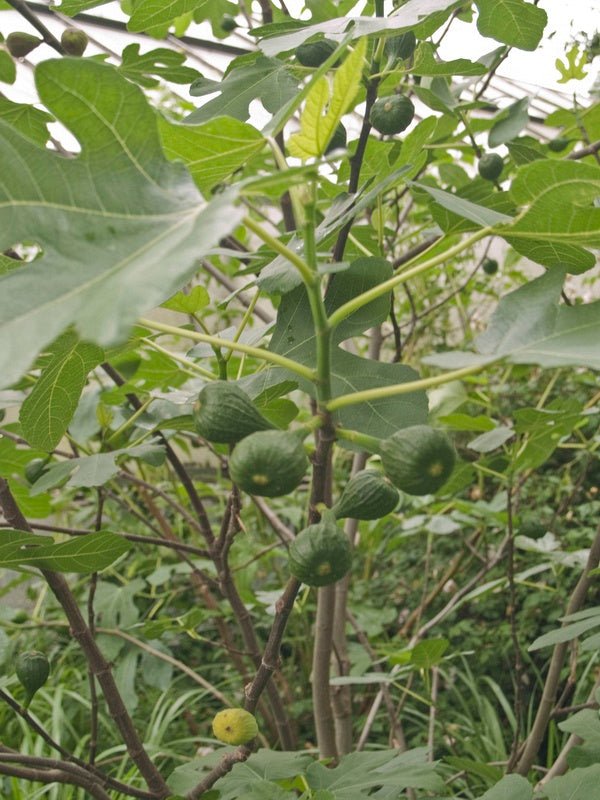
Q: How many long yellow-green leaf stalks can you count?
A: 4